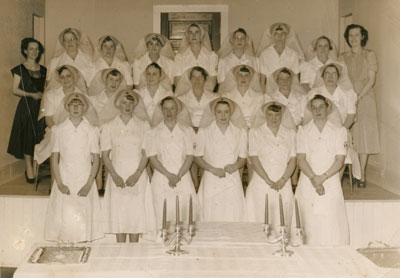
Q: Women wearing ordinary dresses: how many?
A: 2